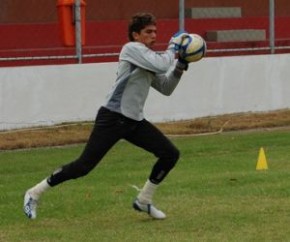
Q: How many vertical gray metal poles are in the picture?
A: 3